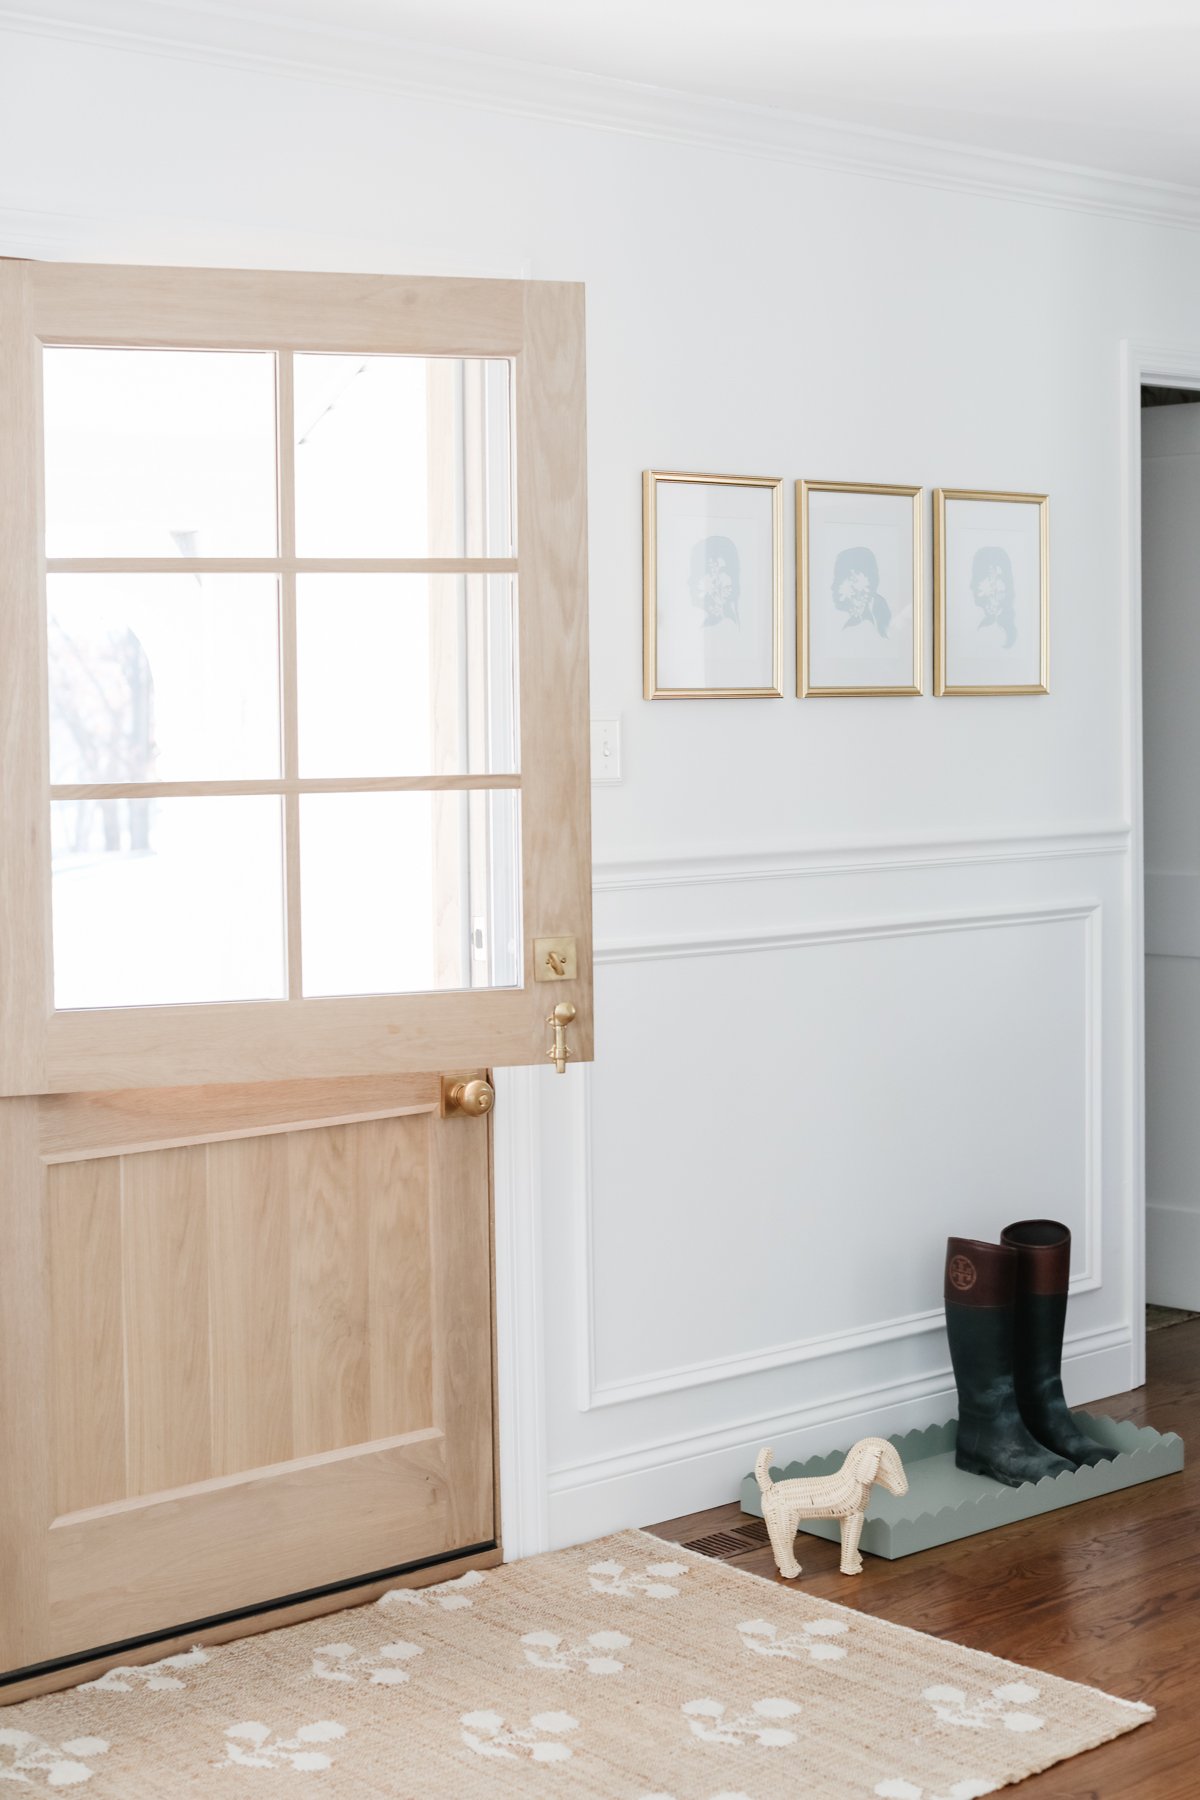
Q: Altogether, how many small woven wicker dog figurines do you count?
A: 1